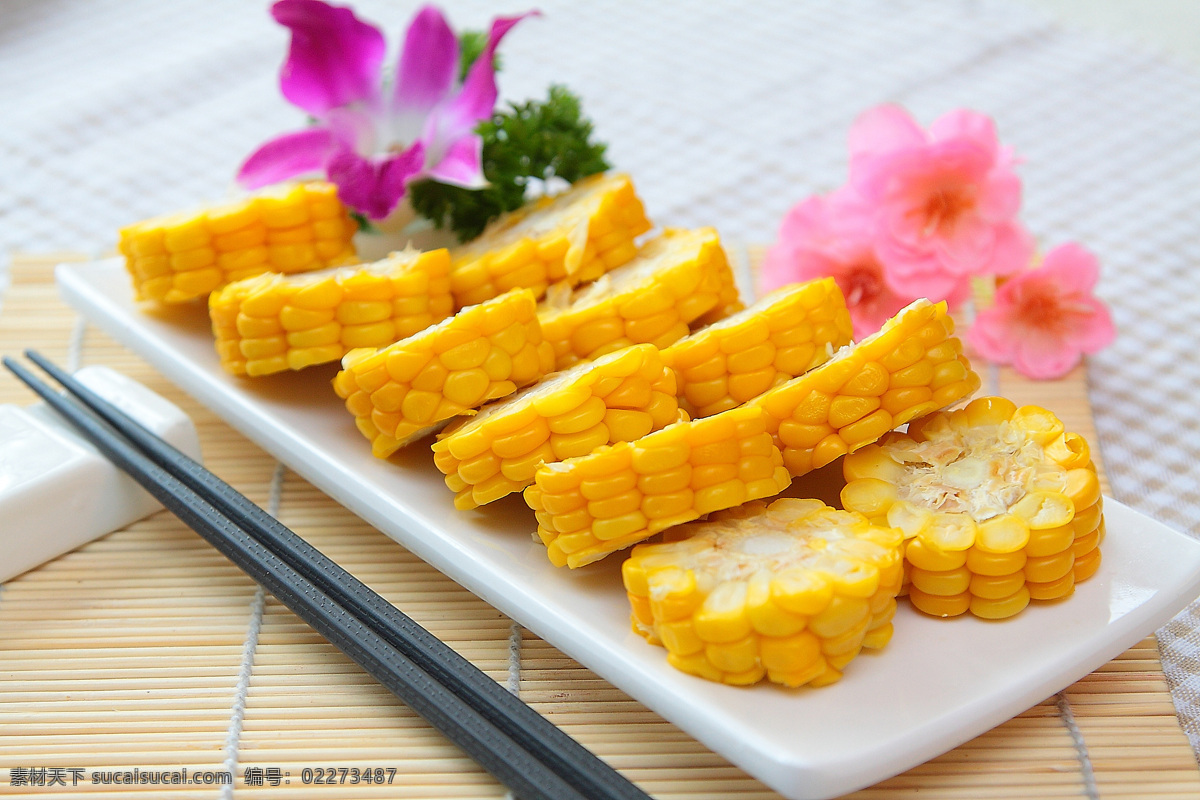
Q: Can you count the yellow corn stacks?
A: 11